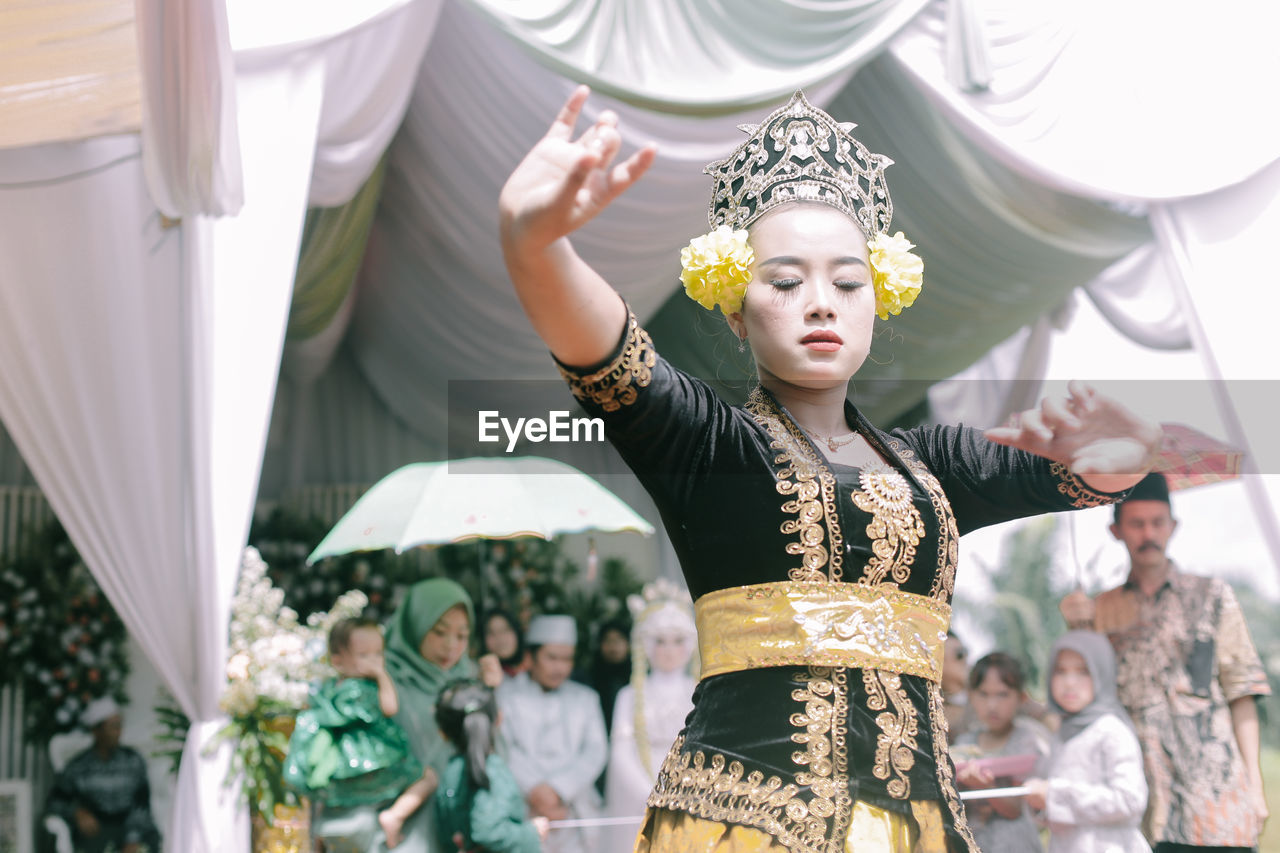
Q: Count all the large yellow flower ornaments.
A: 2